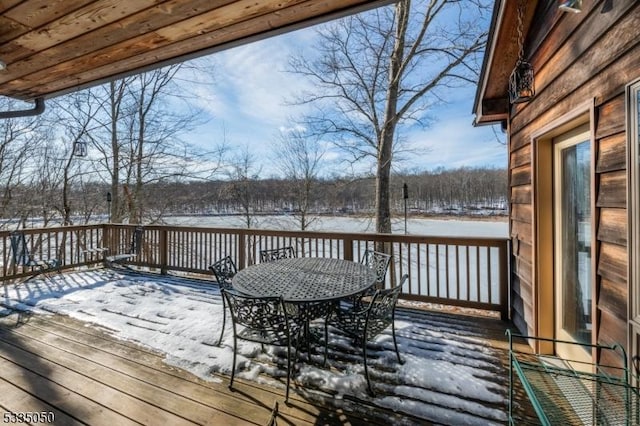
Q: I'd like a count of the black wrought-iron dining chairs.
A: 5